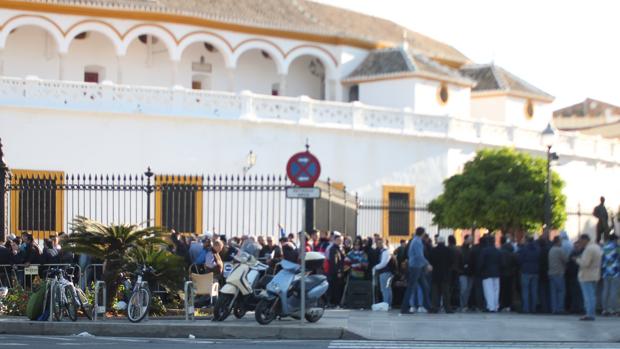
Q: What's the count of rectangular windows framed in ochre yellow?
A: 3